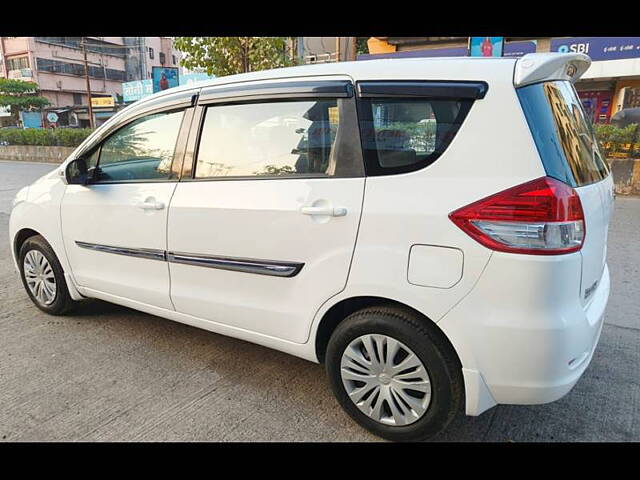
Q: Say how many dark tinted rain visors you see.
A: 3